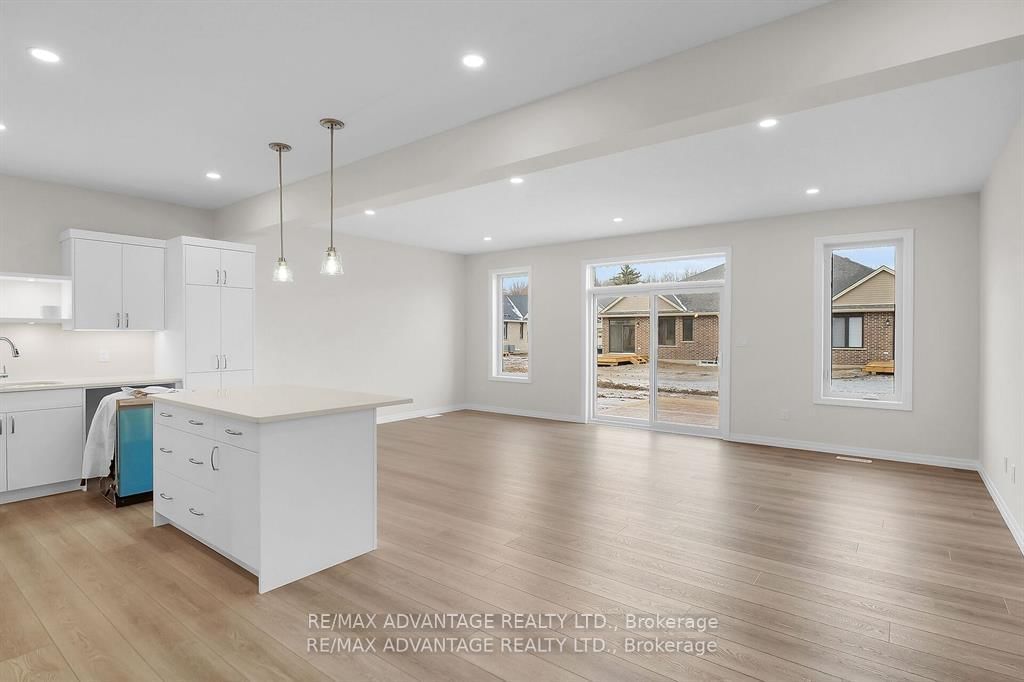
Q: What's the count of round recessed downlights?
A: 10